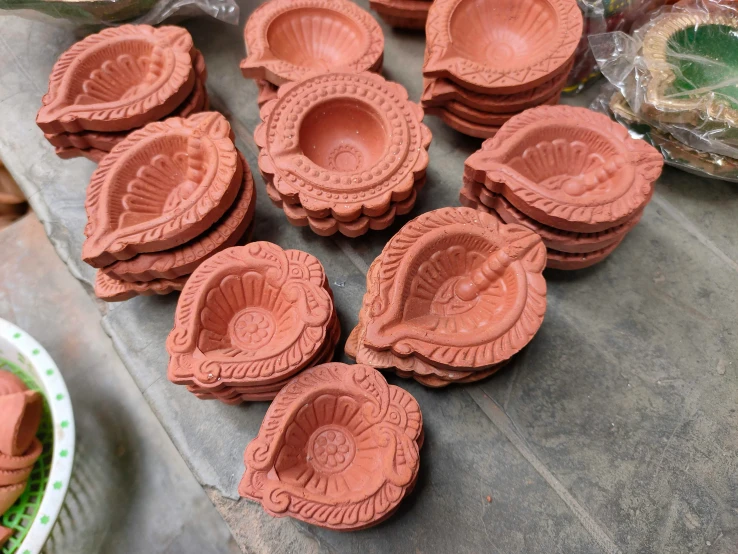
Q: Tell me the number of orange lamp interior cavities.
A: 9